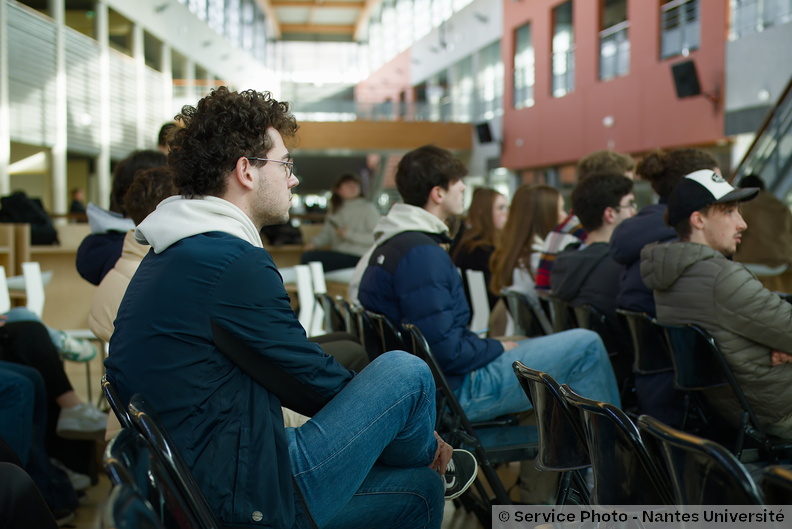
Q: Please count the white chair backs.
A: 5